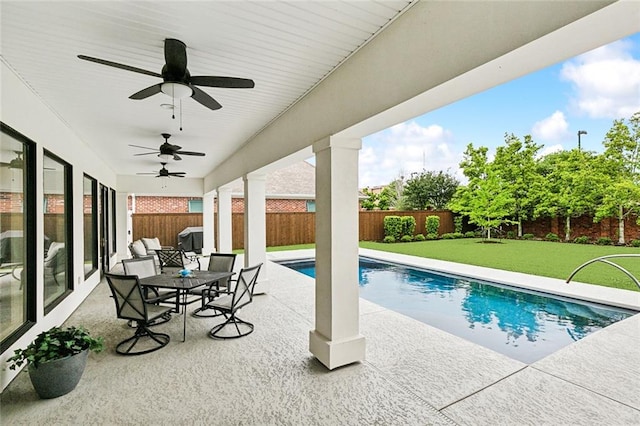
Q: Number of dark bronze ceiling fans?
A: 3